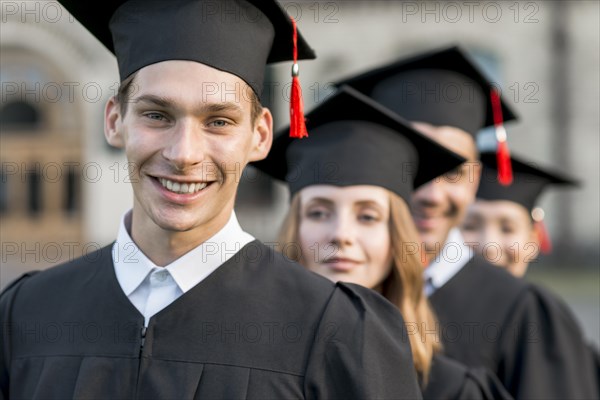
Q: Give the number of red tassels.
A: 3